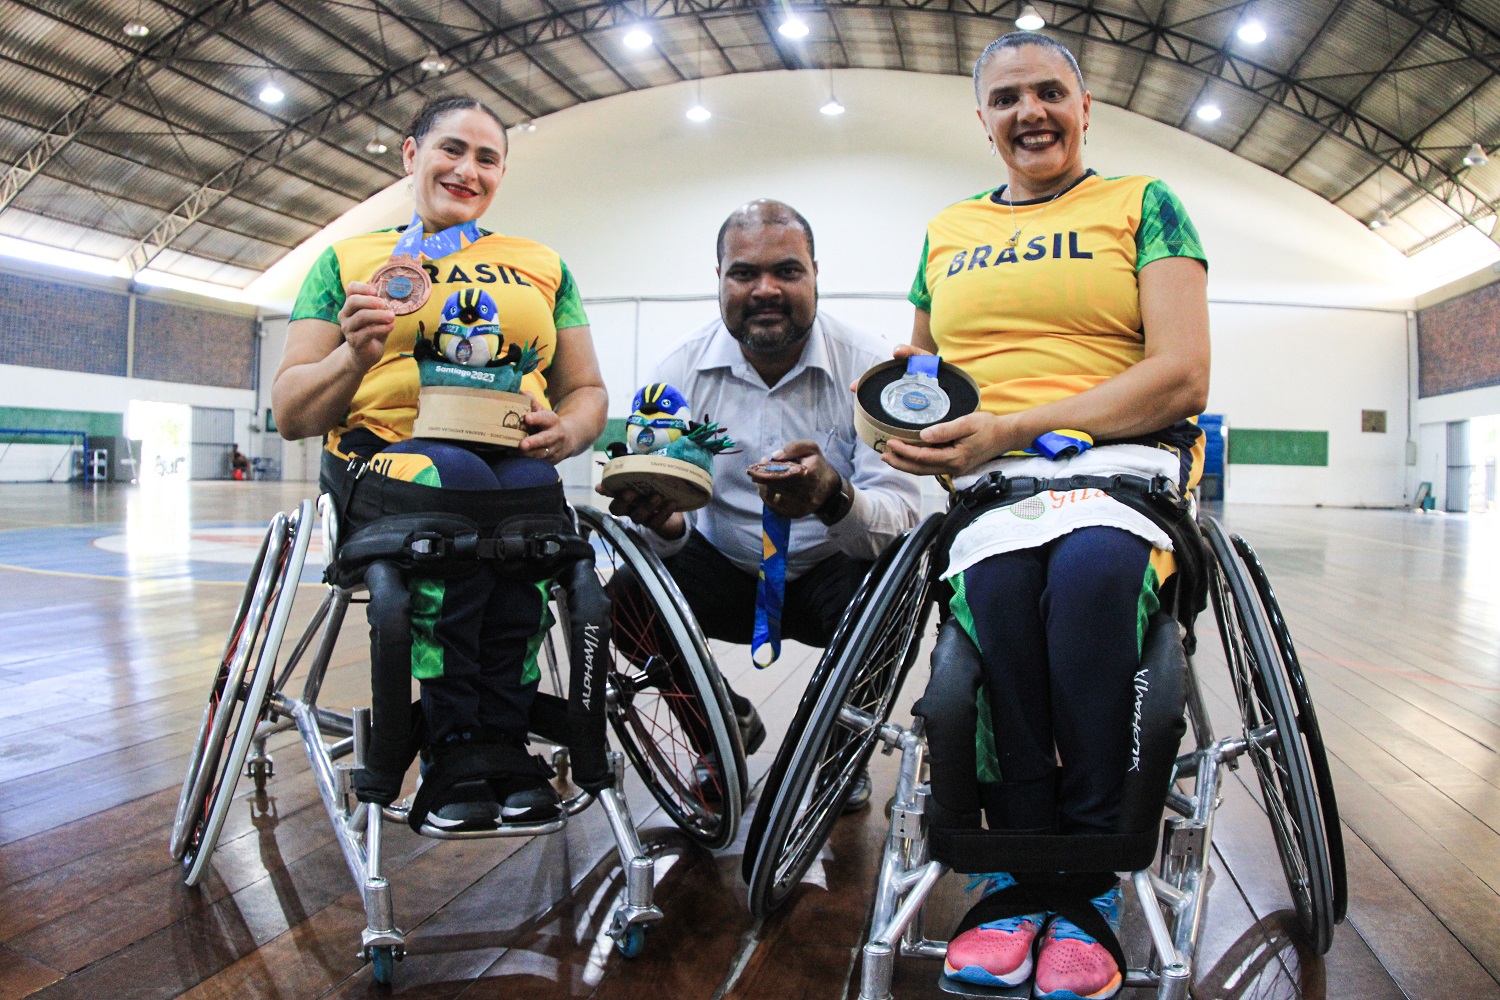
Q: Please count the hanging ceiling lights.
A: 14